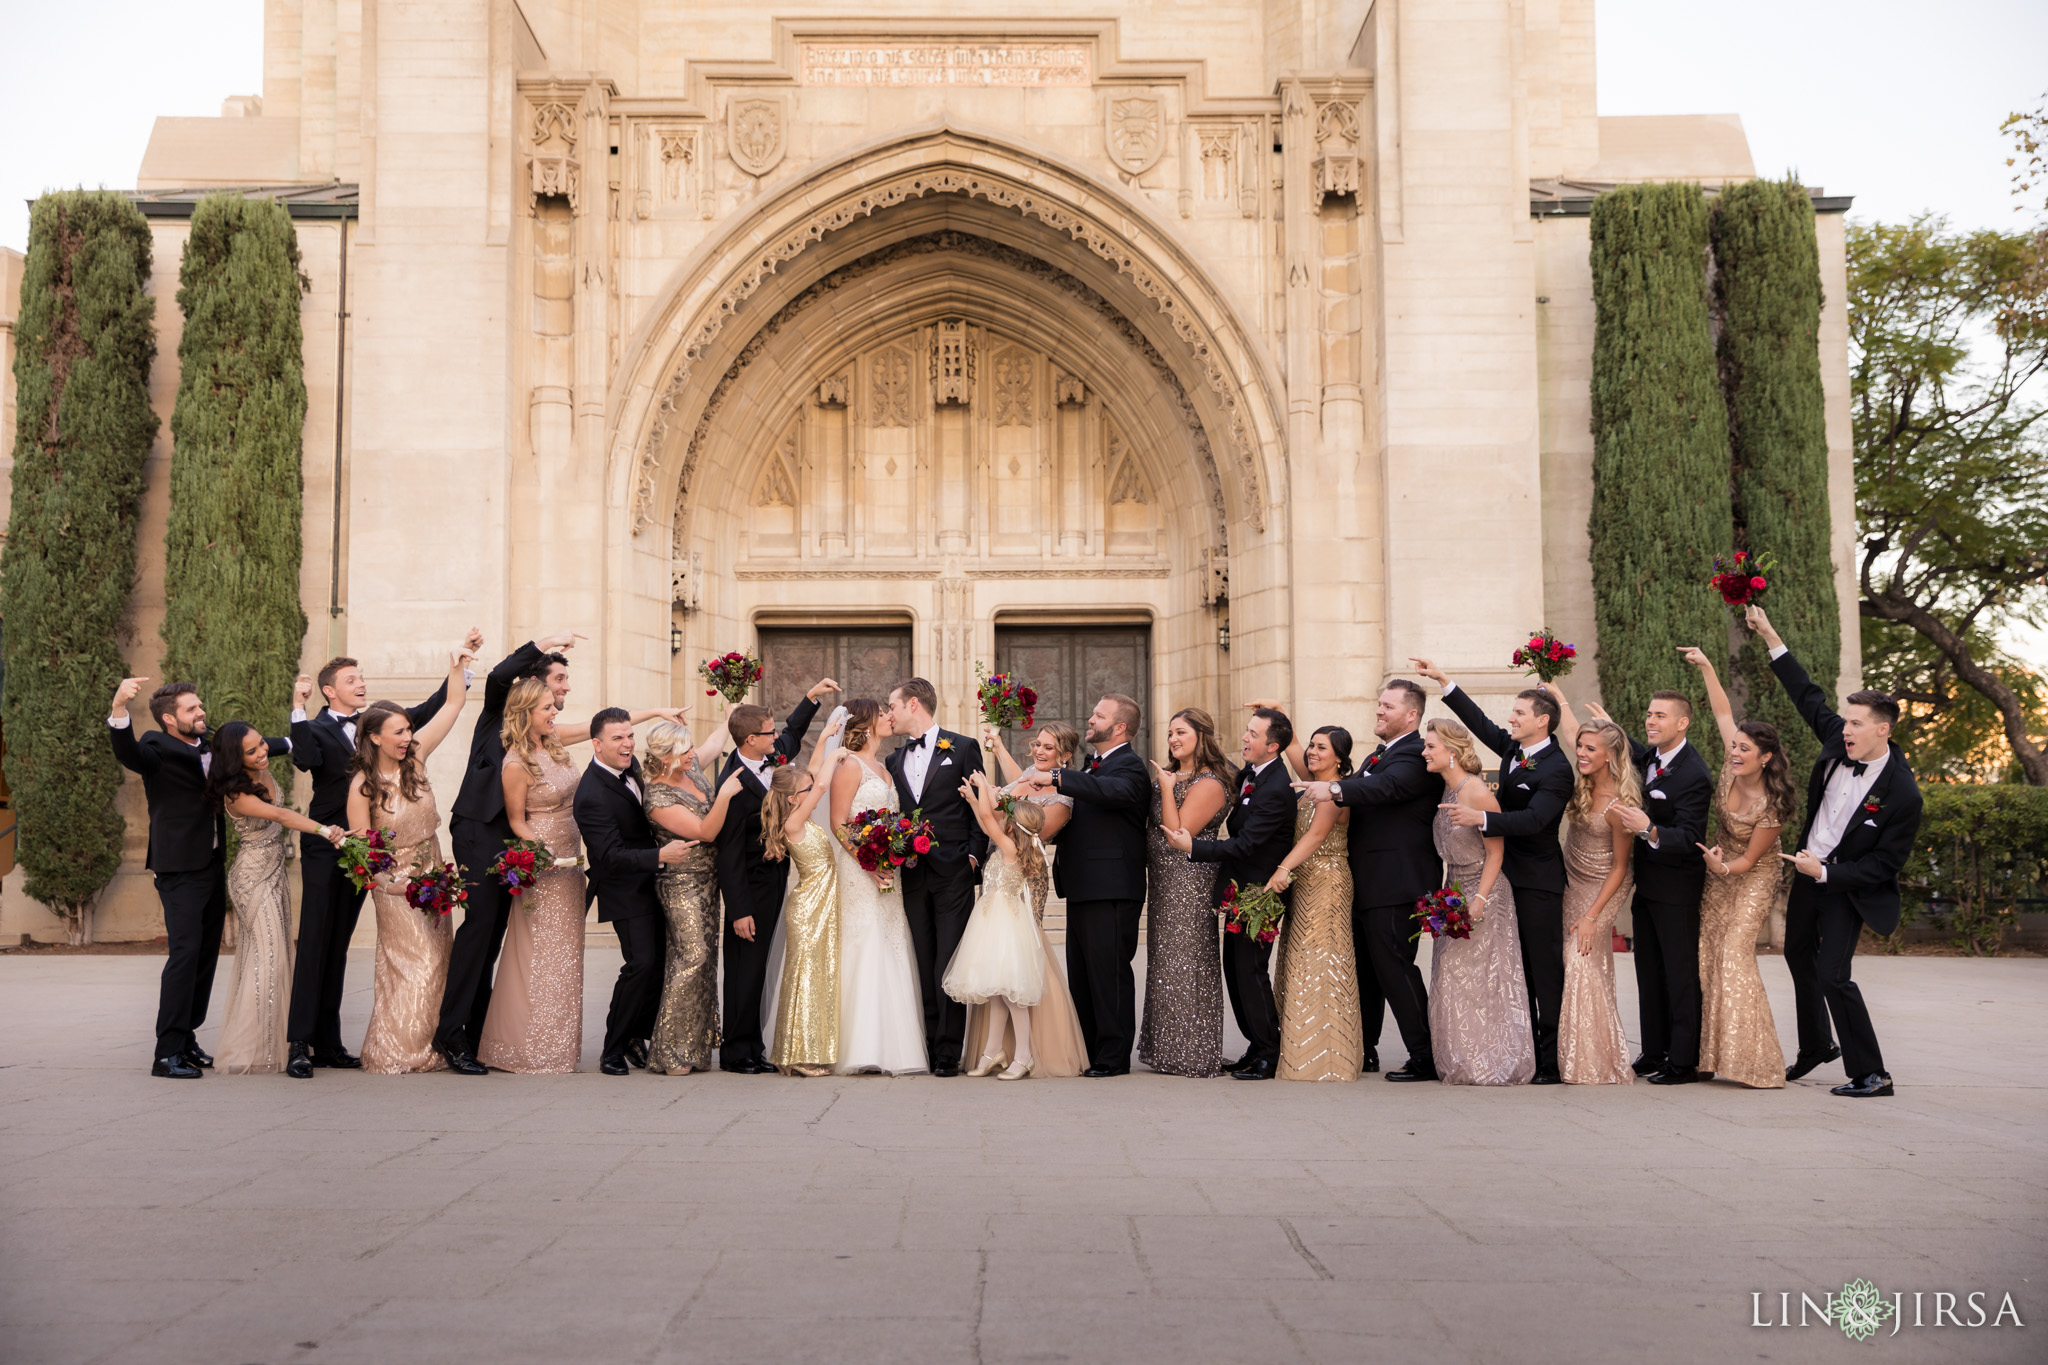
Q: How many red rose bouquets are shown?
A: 10